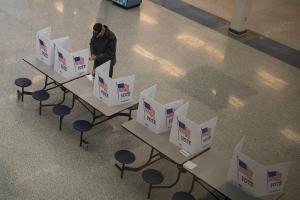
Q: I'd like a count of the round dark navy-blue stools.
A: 7